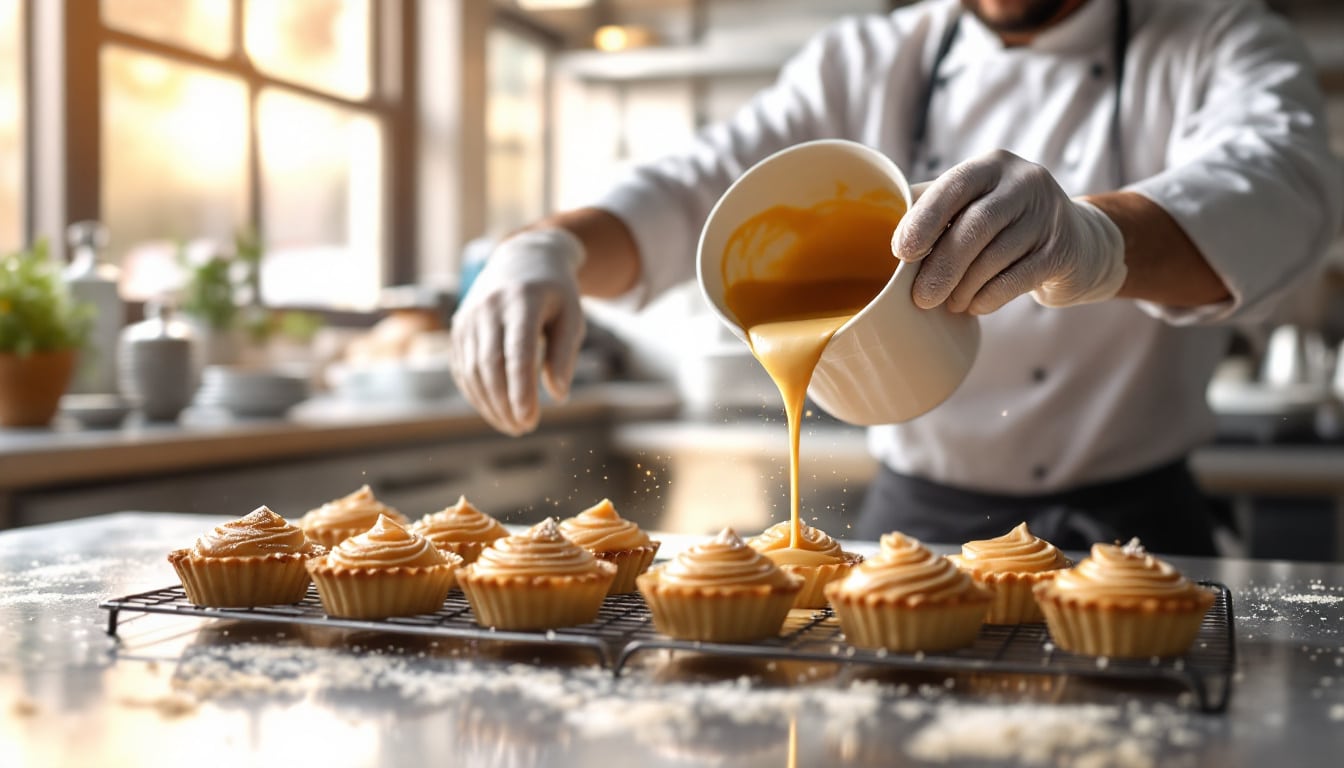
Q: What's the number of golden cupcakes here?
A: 11